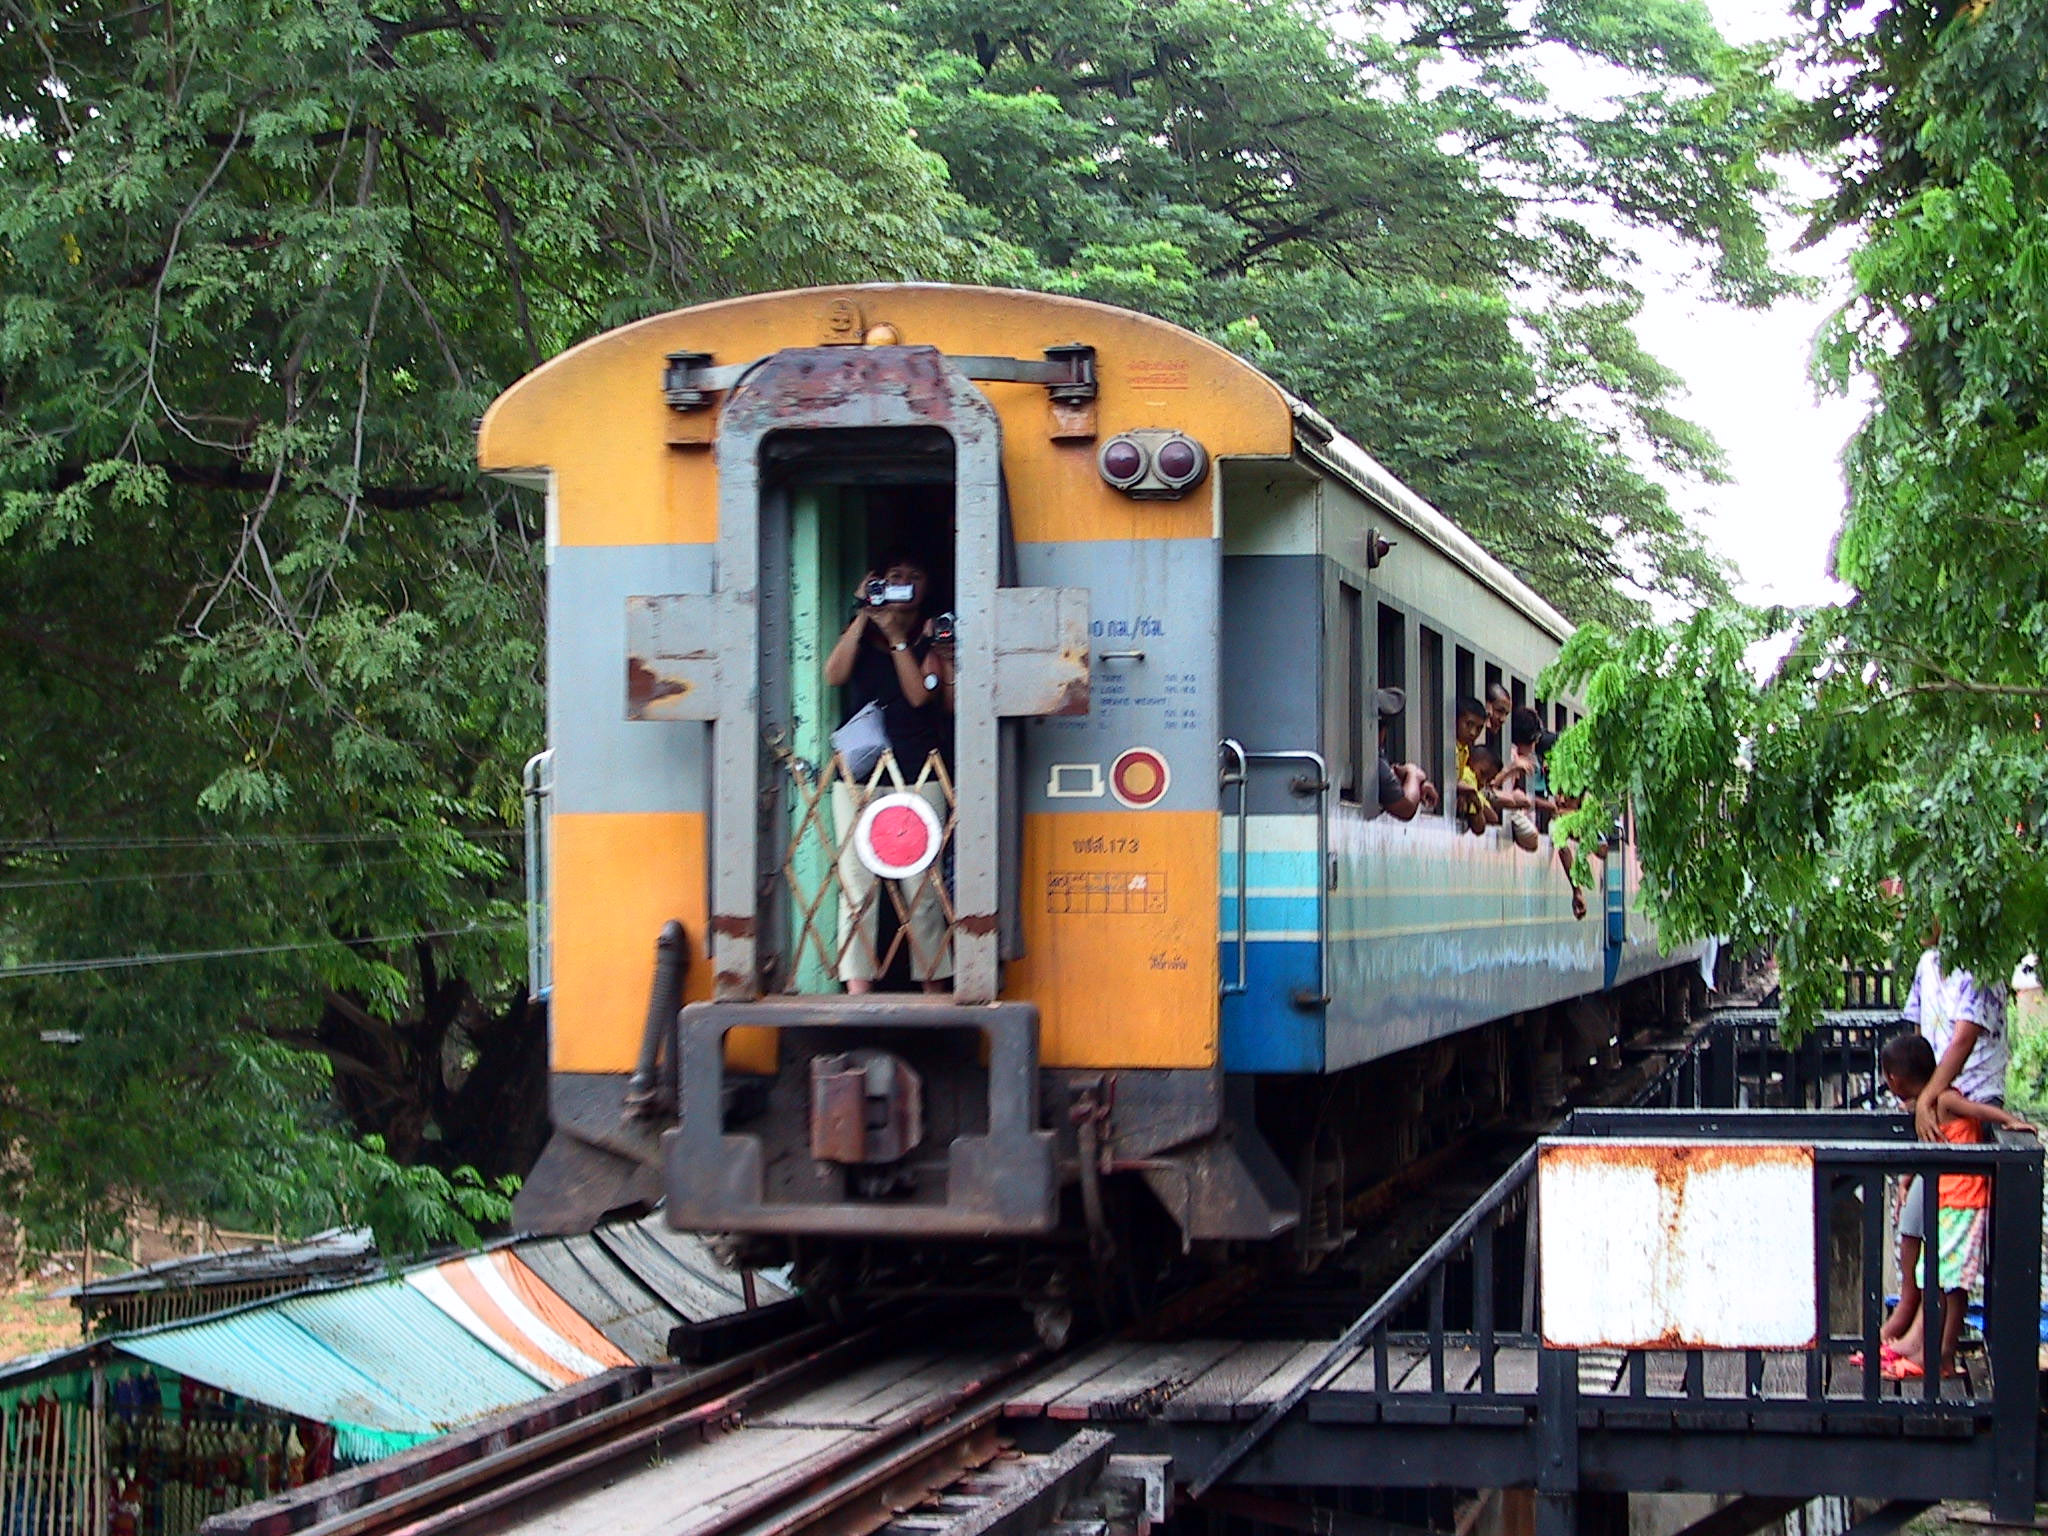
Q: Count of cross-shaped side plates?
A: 2